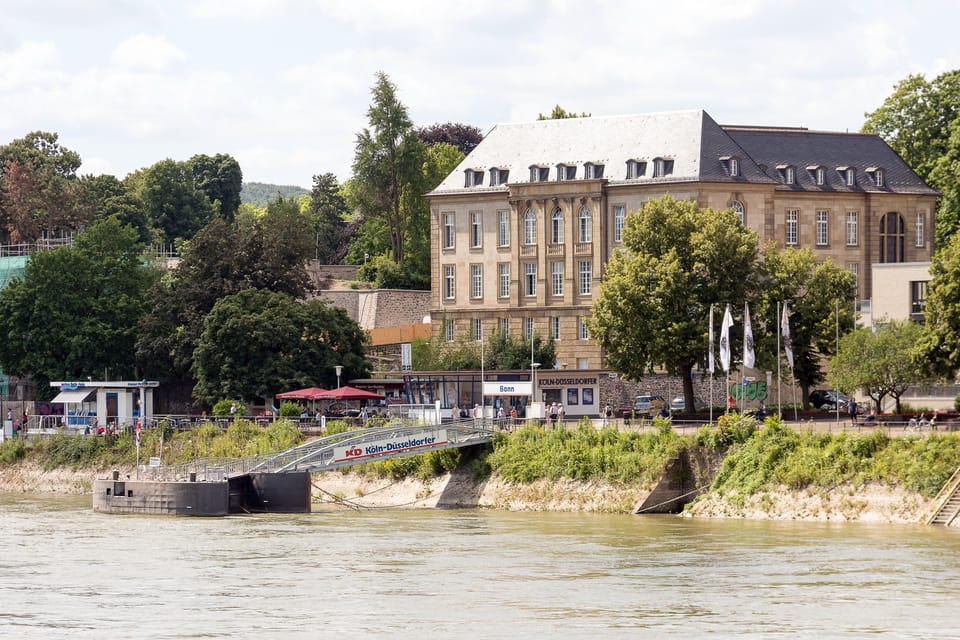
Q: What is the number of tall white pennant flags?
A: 4